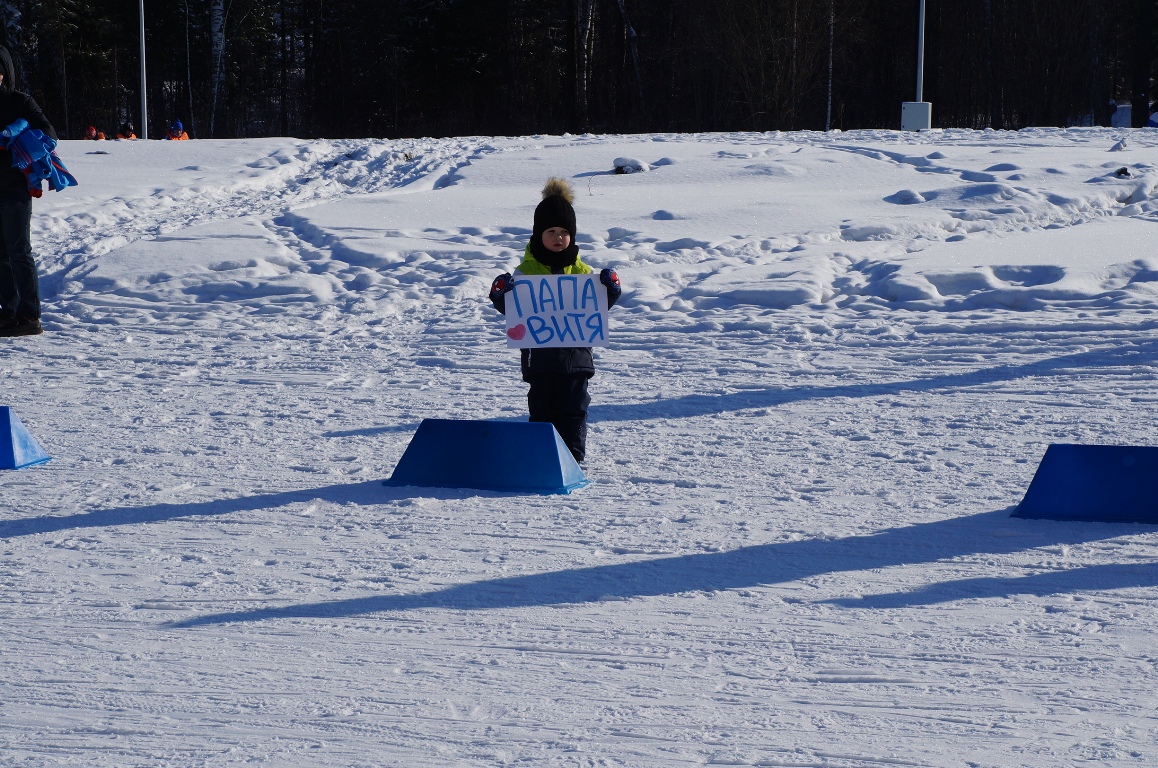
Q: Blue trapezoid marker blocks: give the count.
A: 3